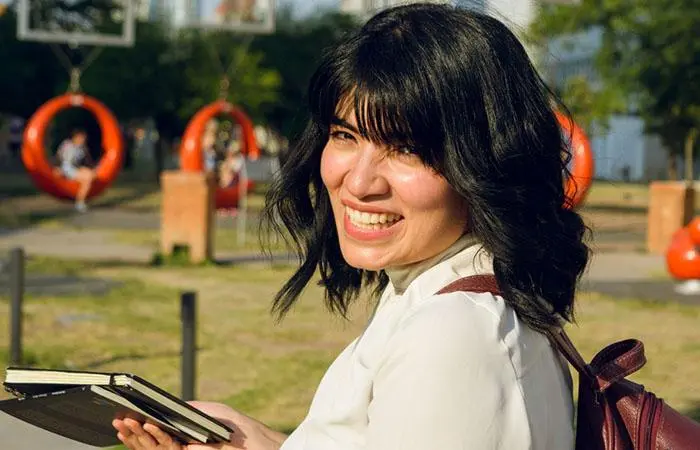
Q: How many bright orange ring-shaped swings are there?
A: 3